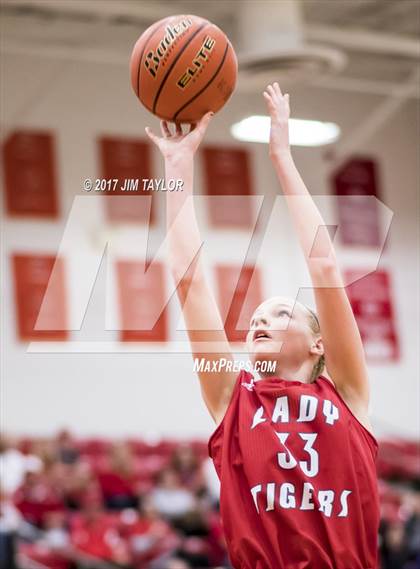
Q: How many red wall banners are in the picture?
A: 8